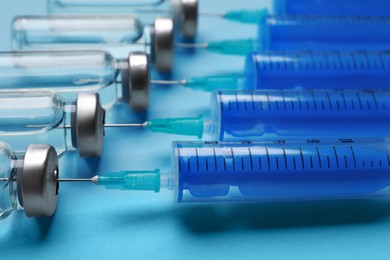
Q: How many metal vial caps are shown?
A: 5